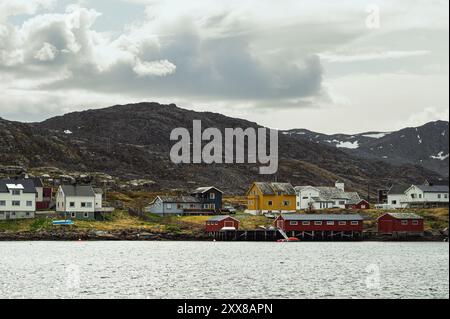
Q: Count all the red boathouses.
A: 3